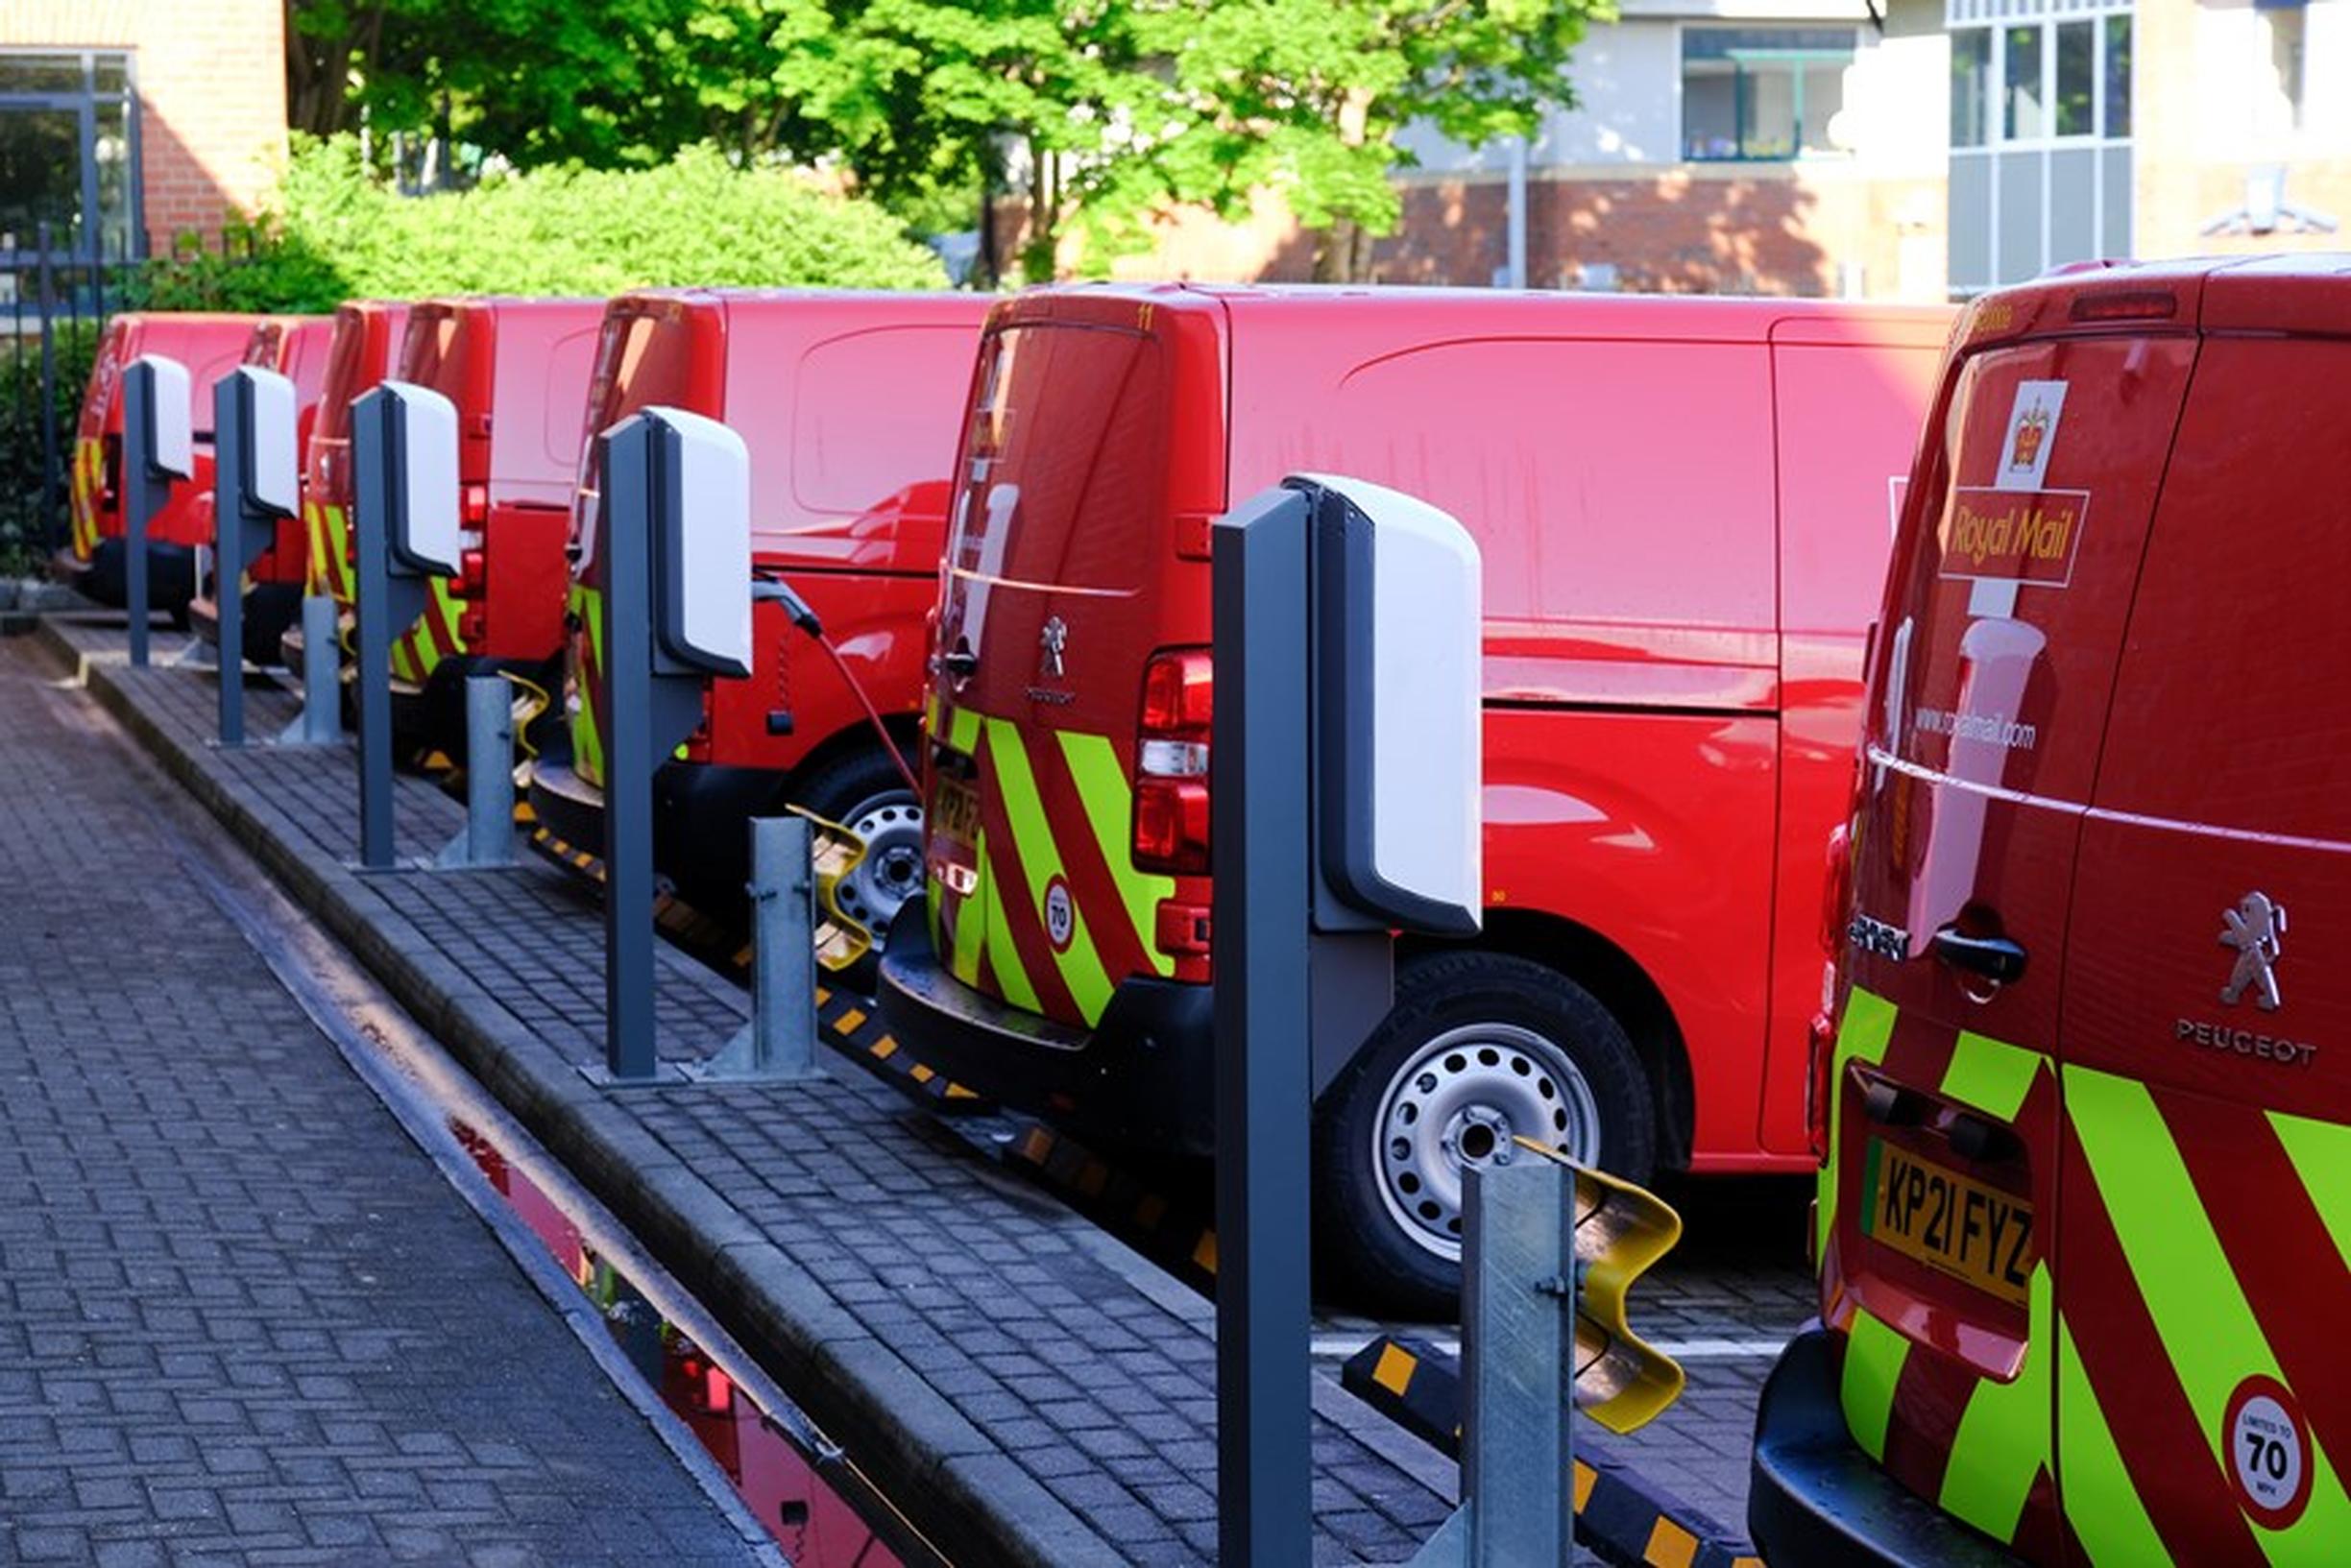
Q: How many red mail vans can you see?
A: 7